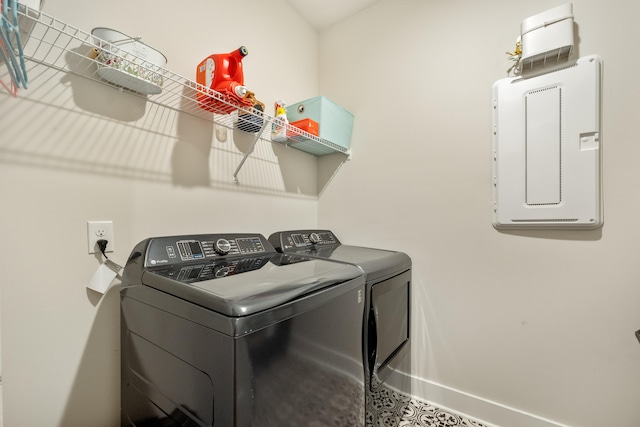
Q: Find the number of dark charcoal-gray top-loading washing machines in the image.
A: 1